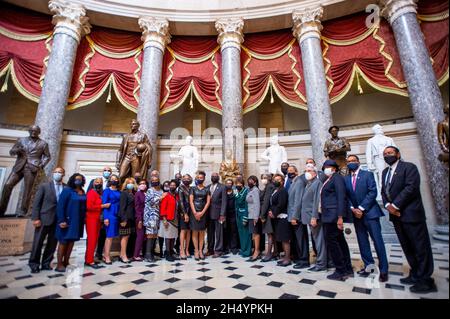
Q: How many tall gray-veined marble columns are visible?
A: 5